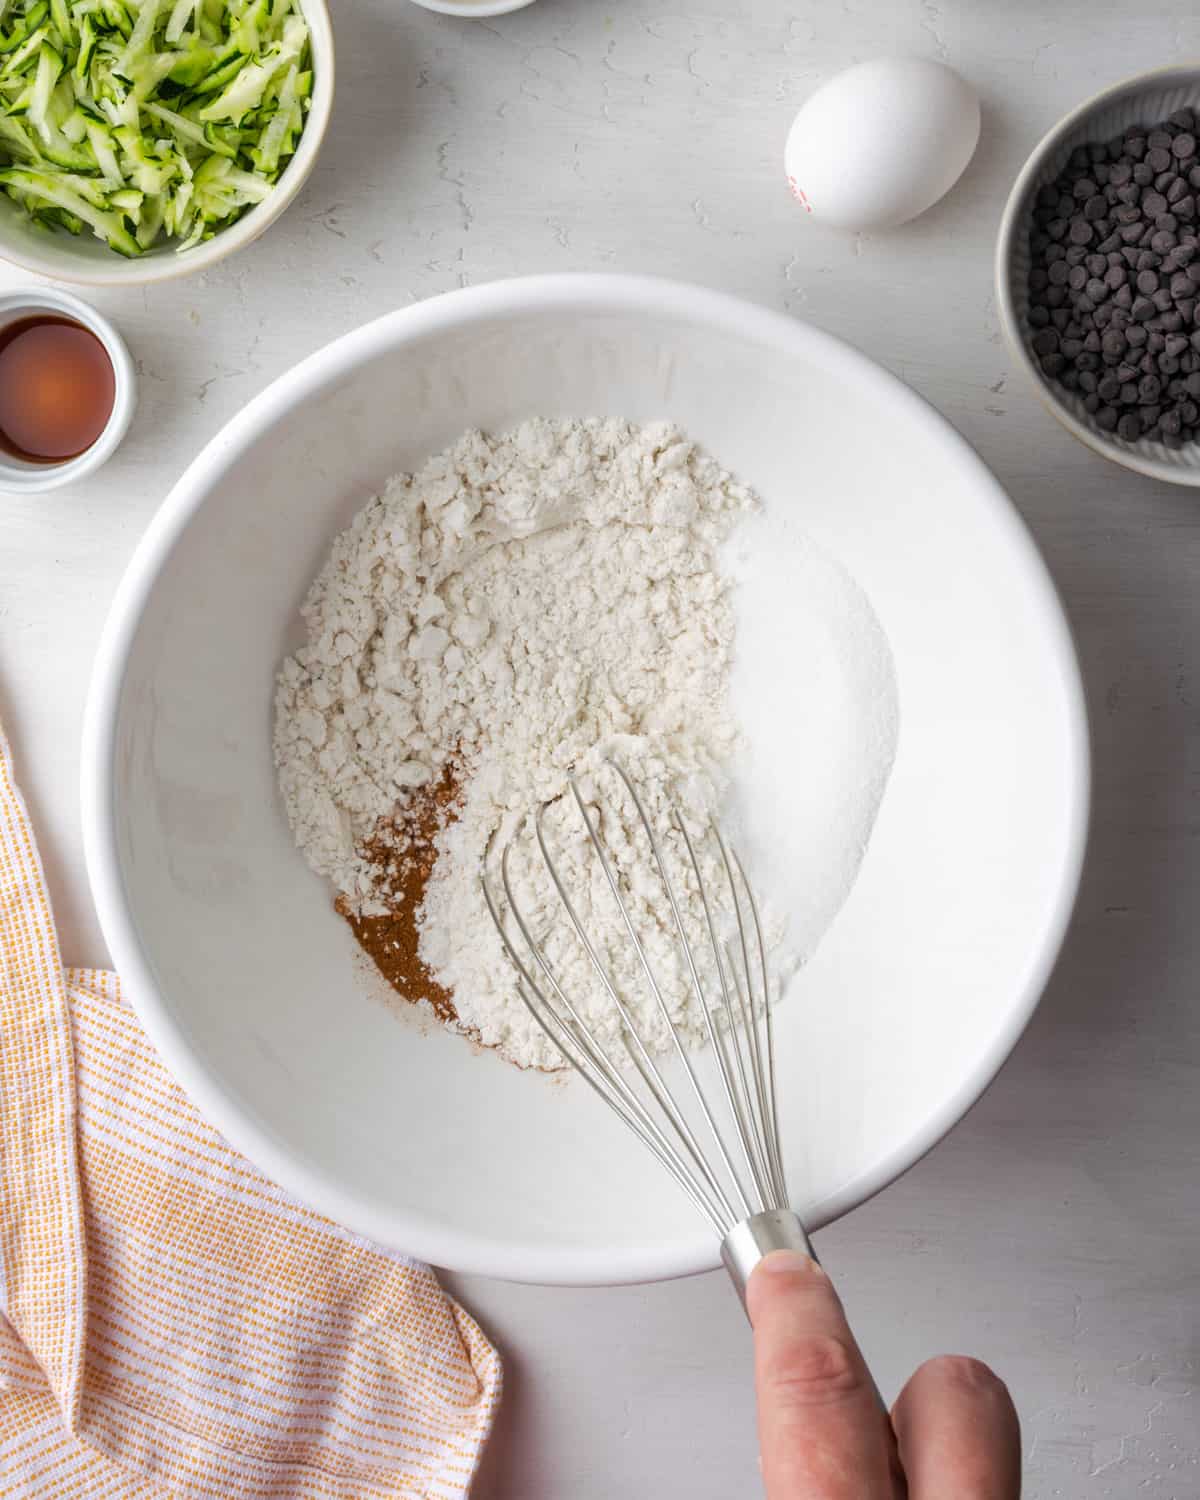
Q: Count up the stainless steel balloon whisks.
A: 1